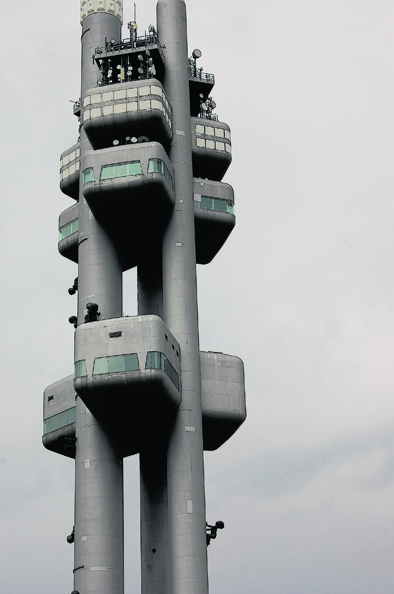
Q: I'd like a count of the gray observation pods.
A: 9